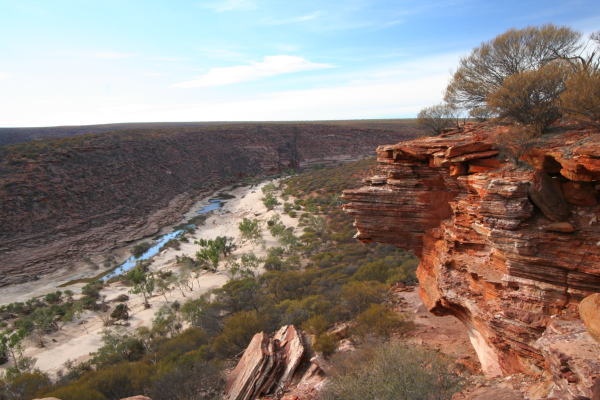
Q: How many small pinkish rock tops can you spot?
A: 2